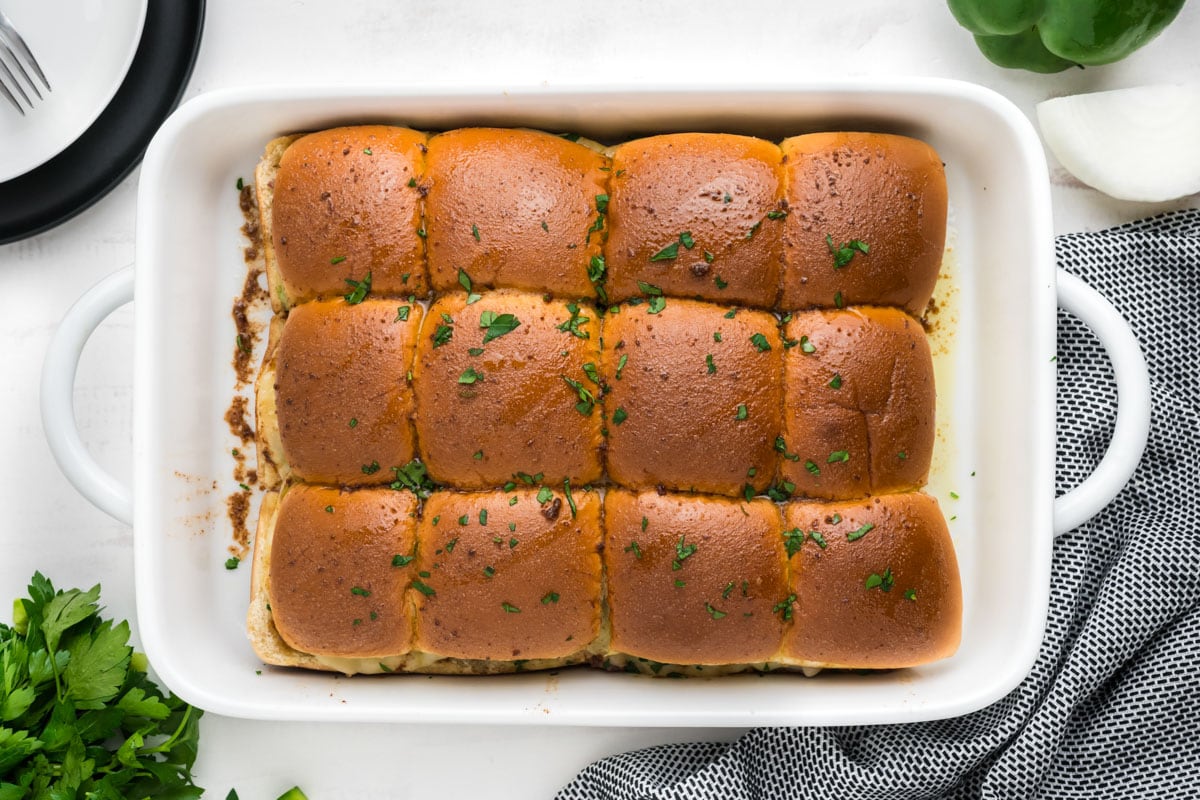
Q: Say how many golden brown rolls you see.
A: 12